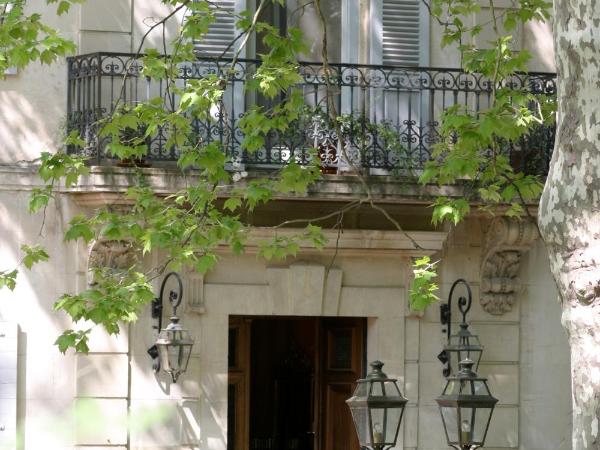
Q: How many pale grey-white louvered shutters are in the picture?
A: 2